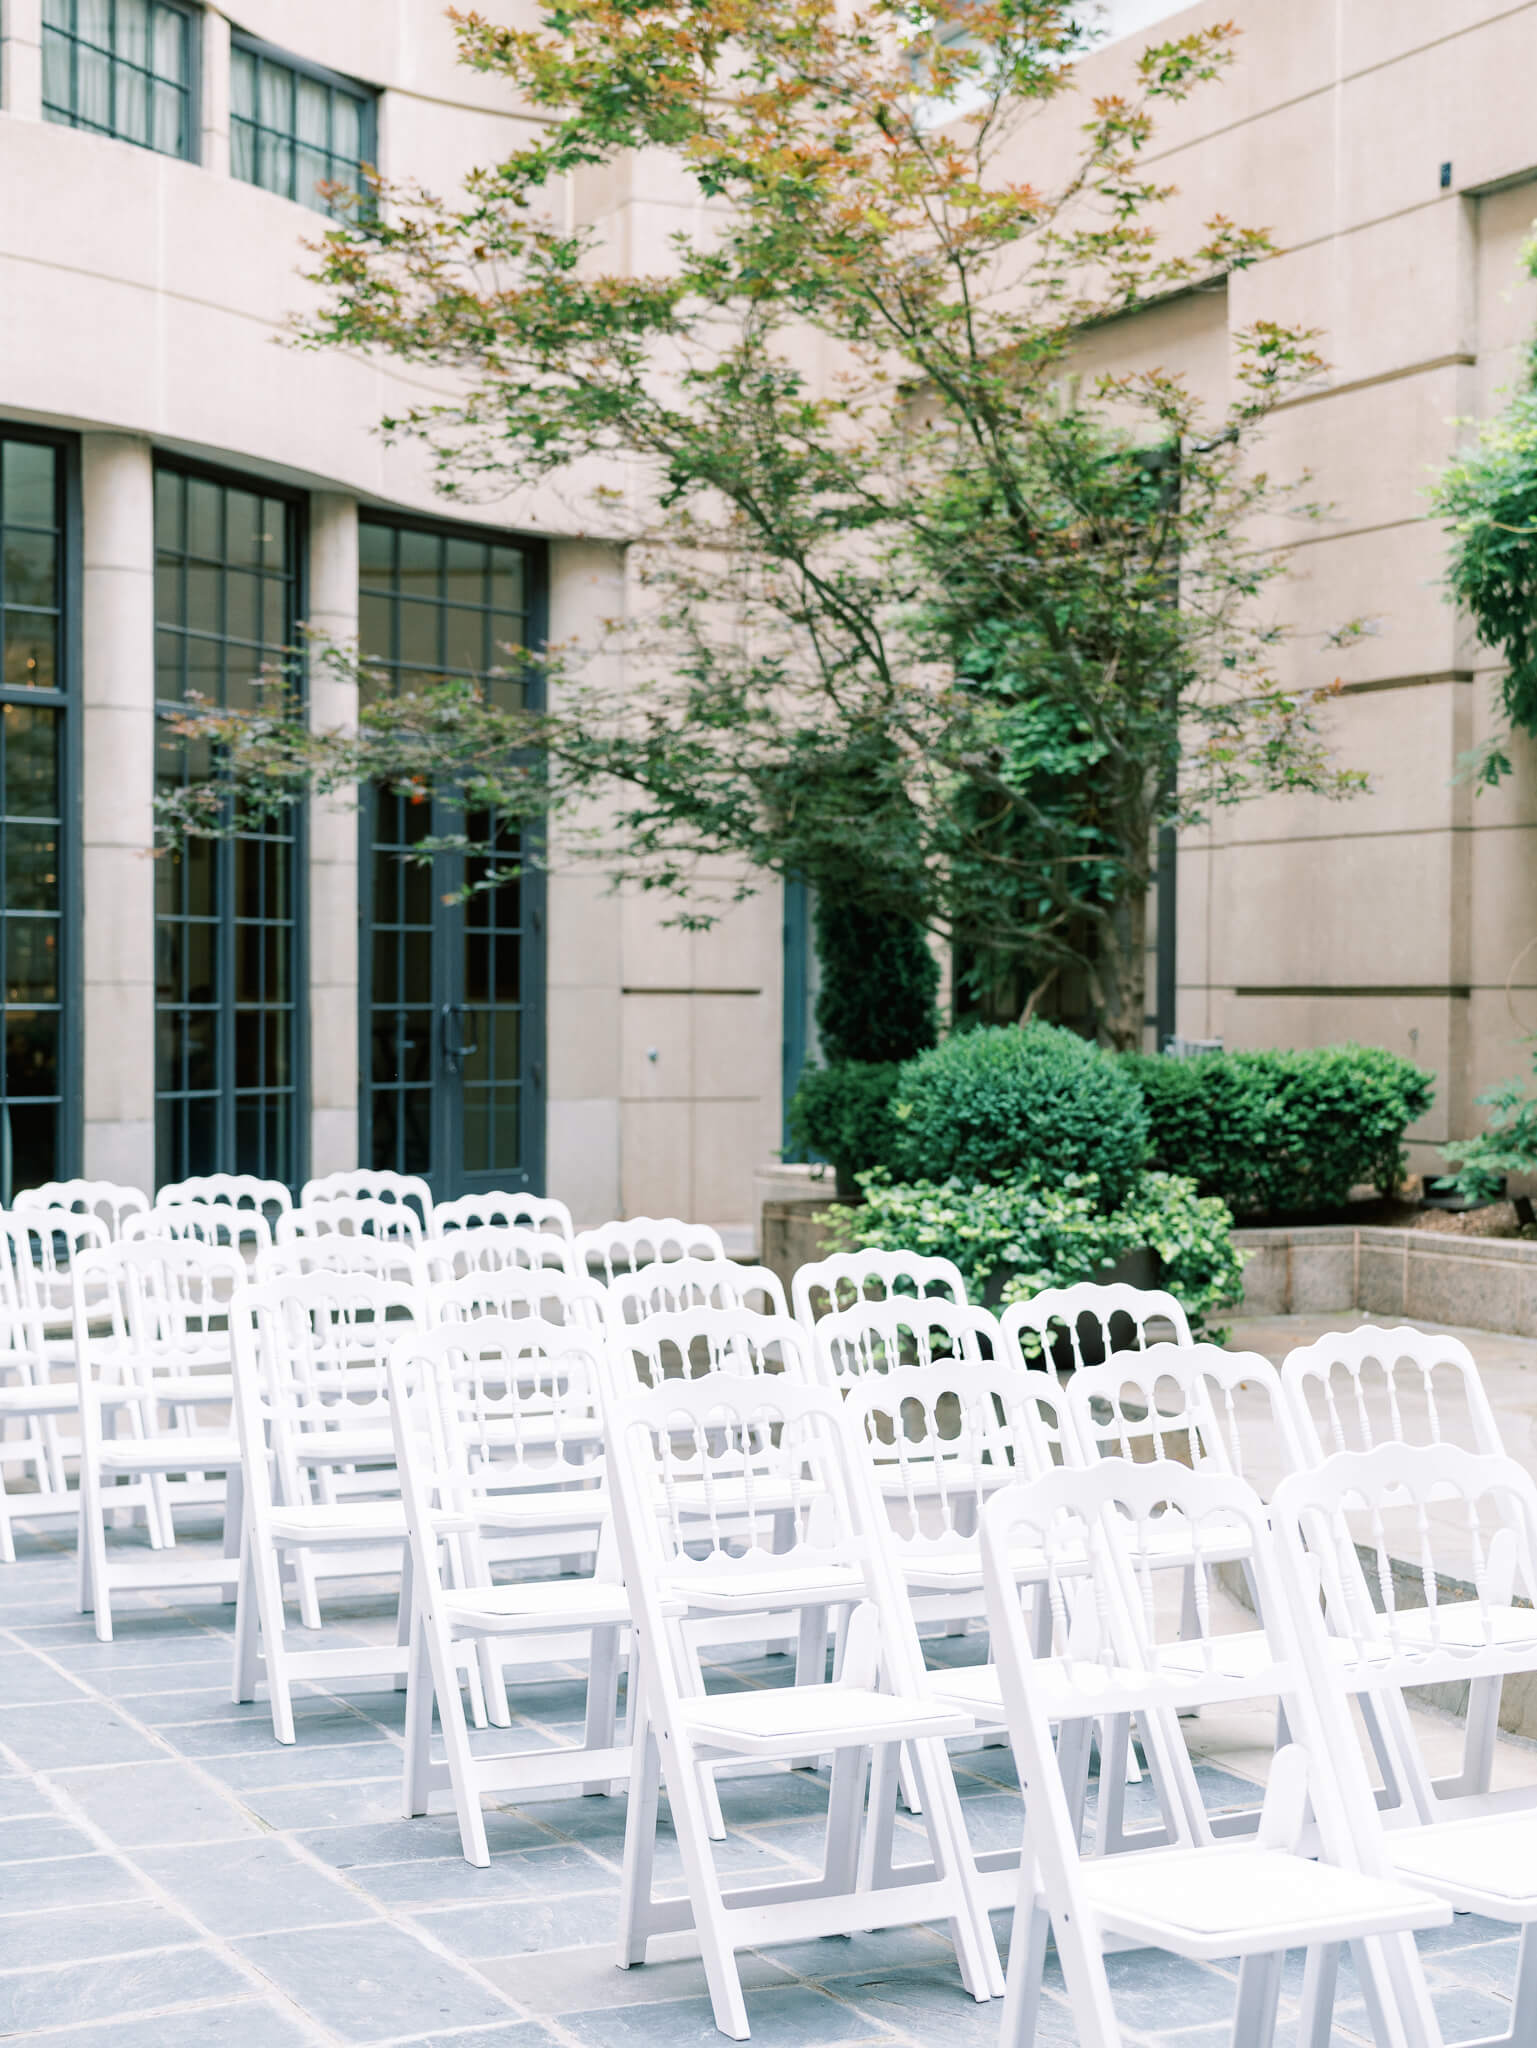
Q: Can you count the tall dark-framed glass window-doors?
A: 3